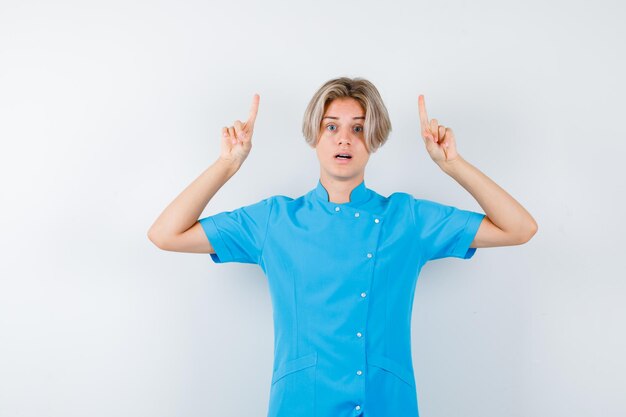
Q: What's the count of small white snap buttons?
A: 8